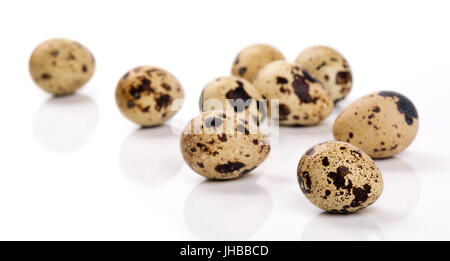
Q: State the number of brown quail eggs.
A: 9